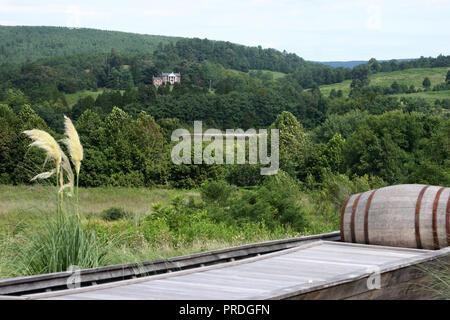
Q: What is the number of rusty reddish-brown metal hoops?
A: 6